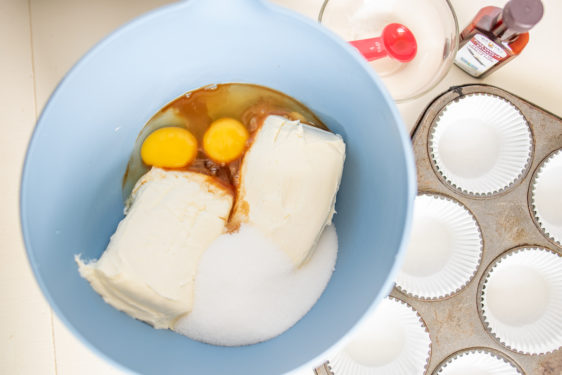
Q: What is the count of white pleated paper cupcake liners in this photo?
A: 6